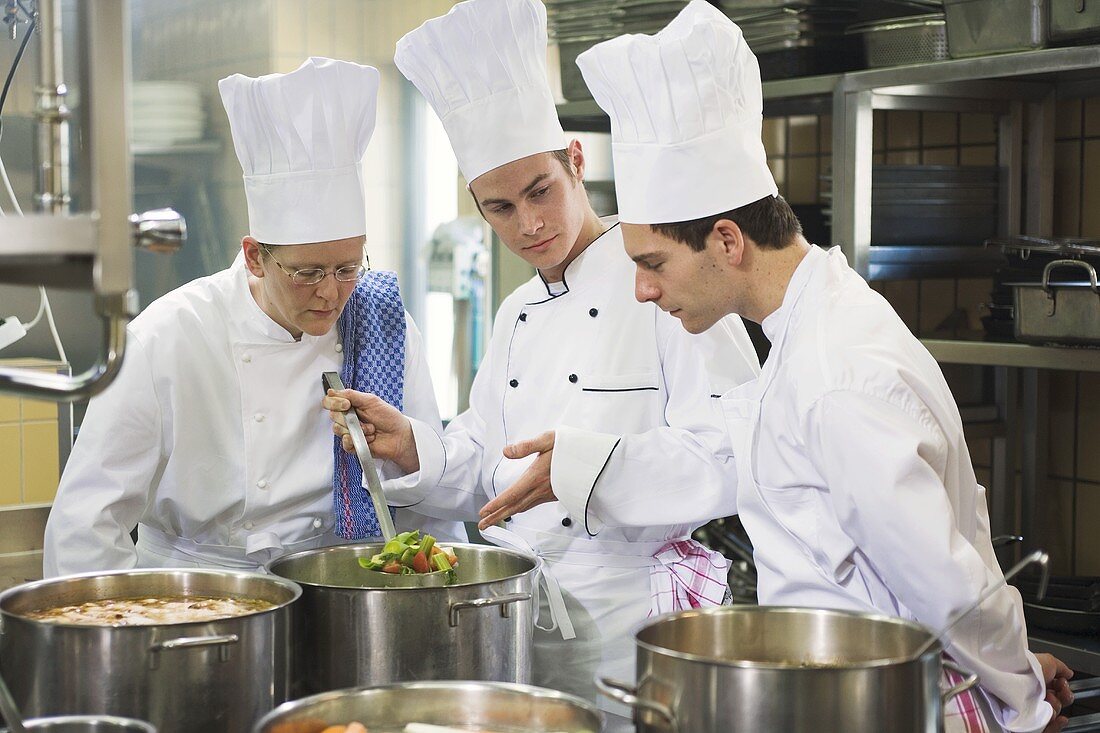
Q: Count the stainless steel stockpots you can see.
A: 5